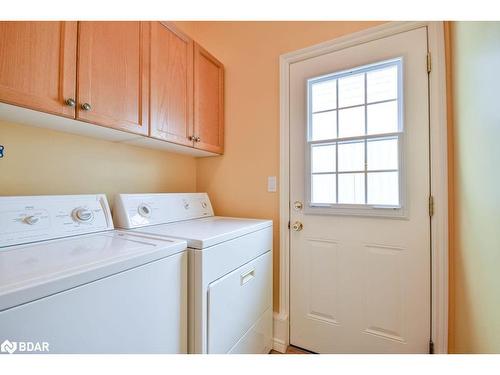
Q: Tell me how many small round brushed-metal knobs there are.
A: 4